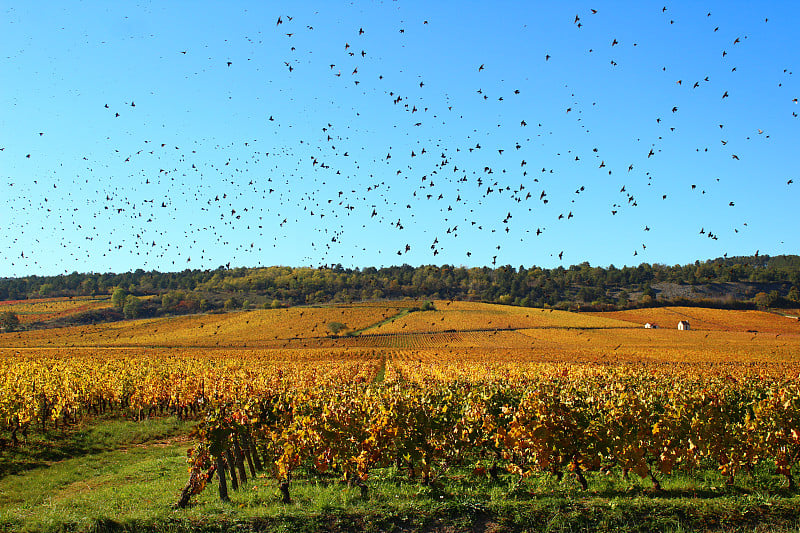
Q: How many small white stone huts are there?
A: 2